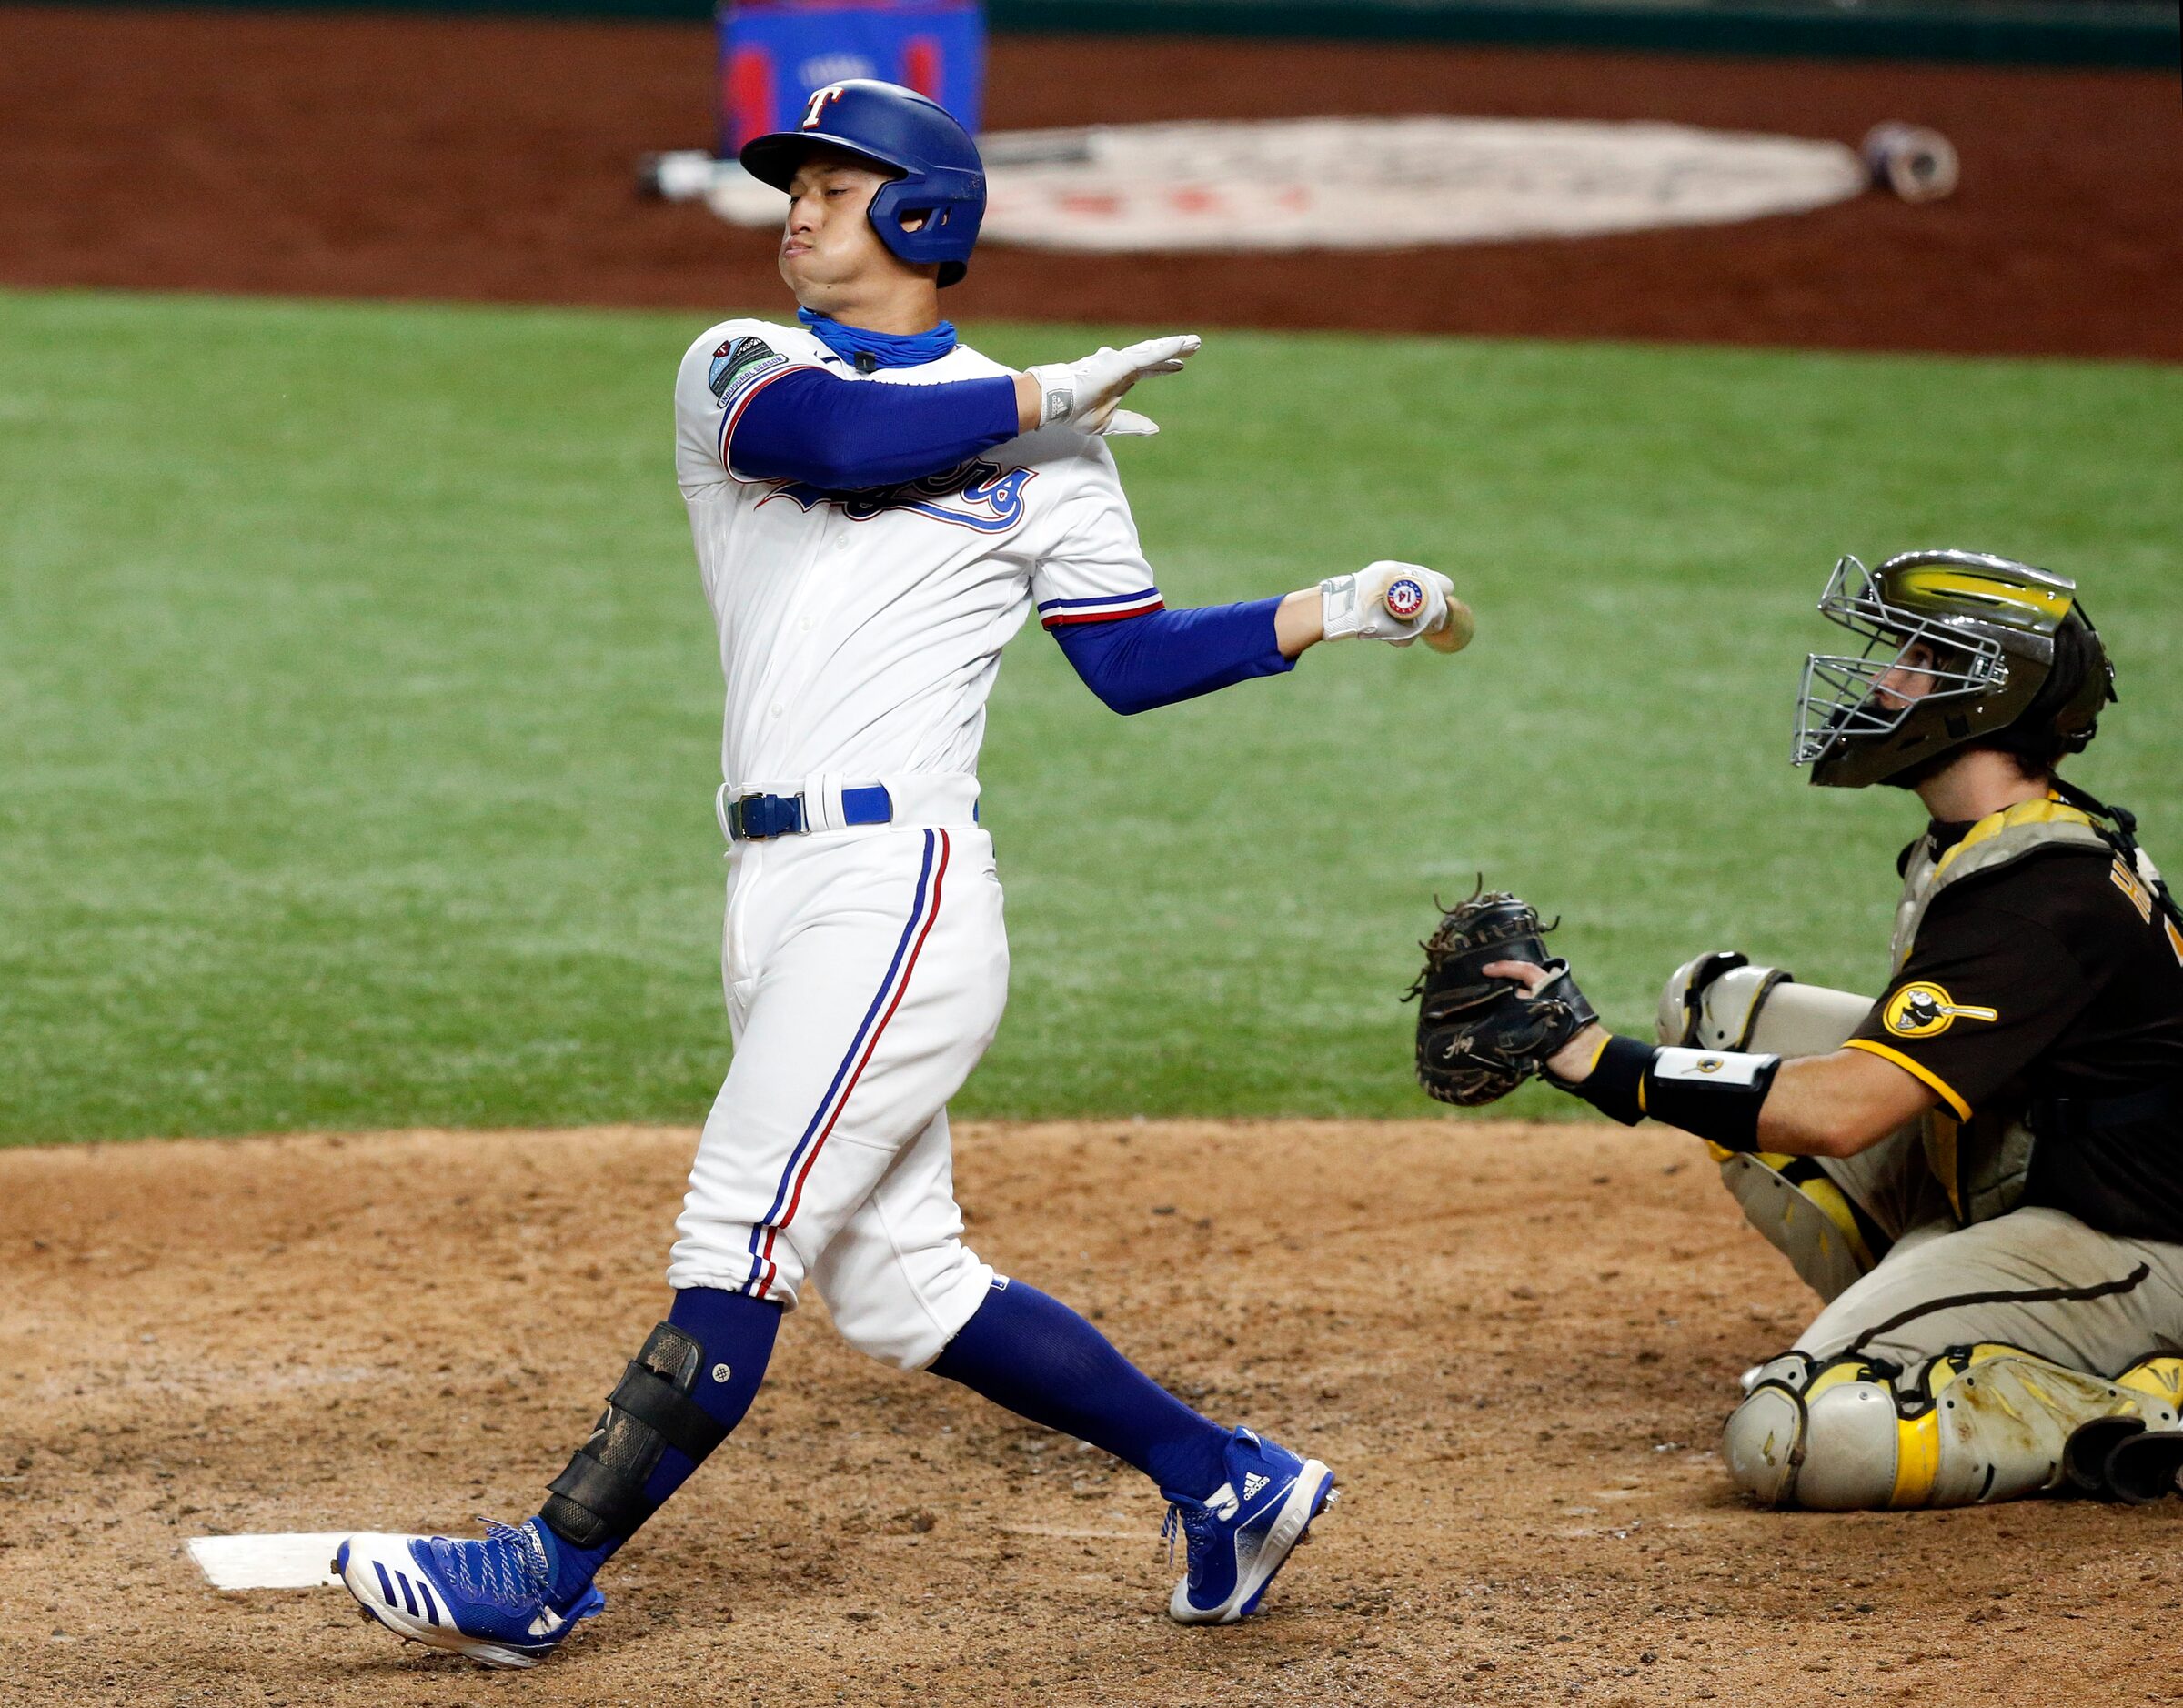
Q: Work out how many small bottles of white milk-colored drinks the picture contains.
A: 0